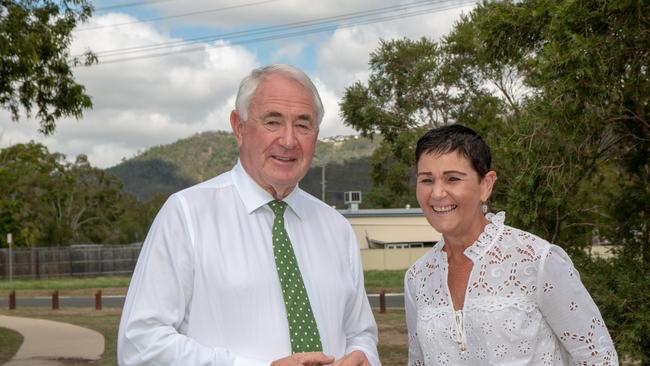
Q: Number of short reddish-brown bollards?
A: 4